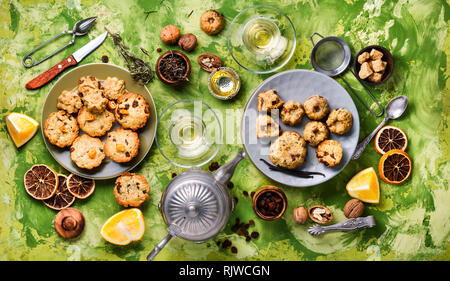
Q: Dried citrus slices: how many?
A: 5